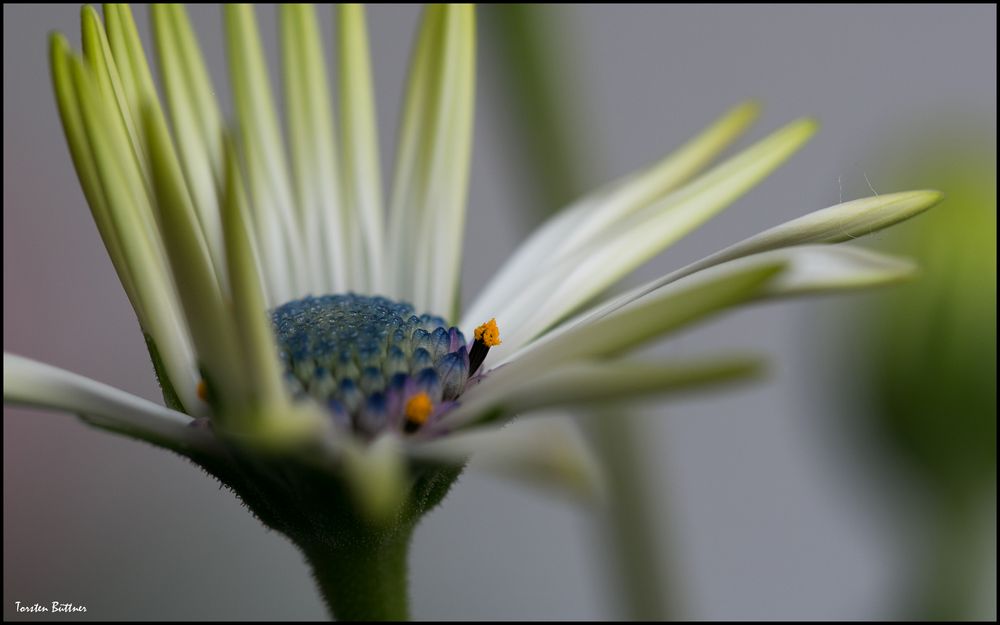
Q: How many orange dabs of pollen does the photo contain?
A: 3